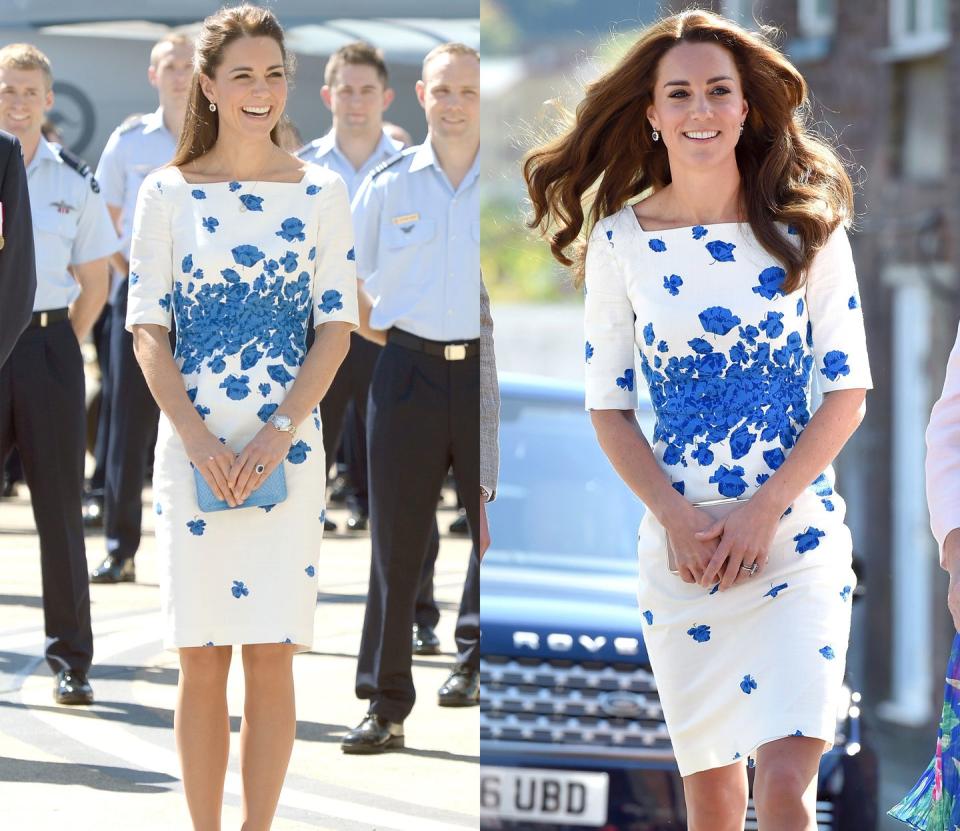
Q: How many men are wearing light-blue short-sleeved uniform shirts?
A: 4